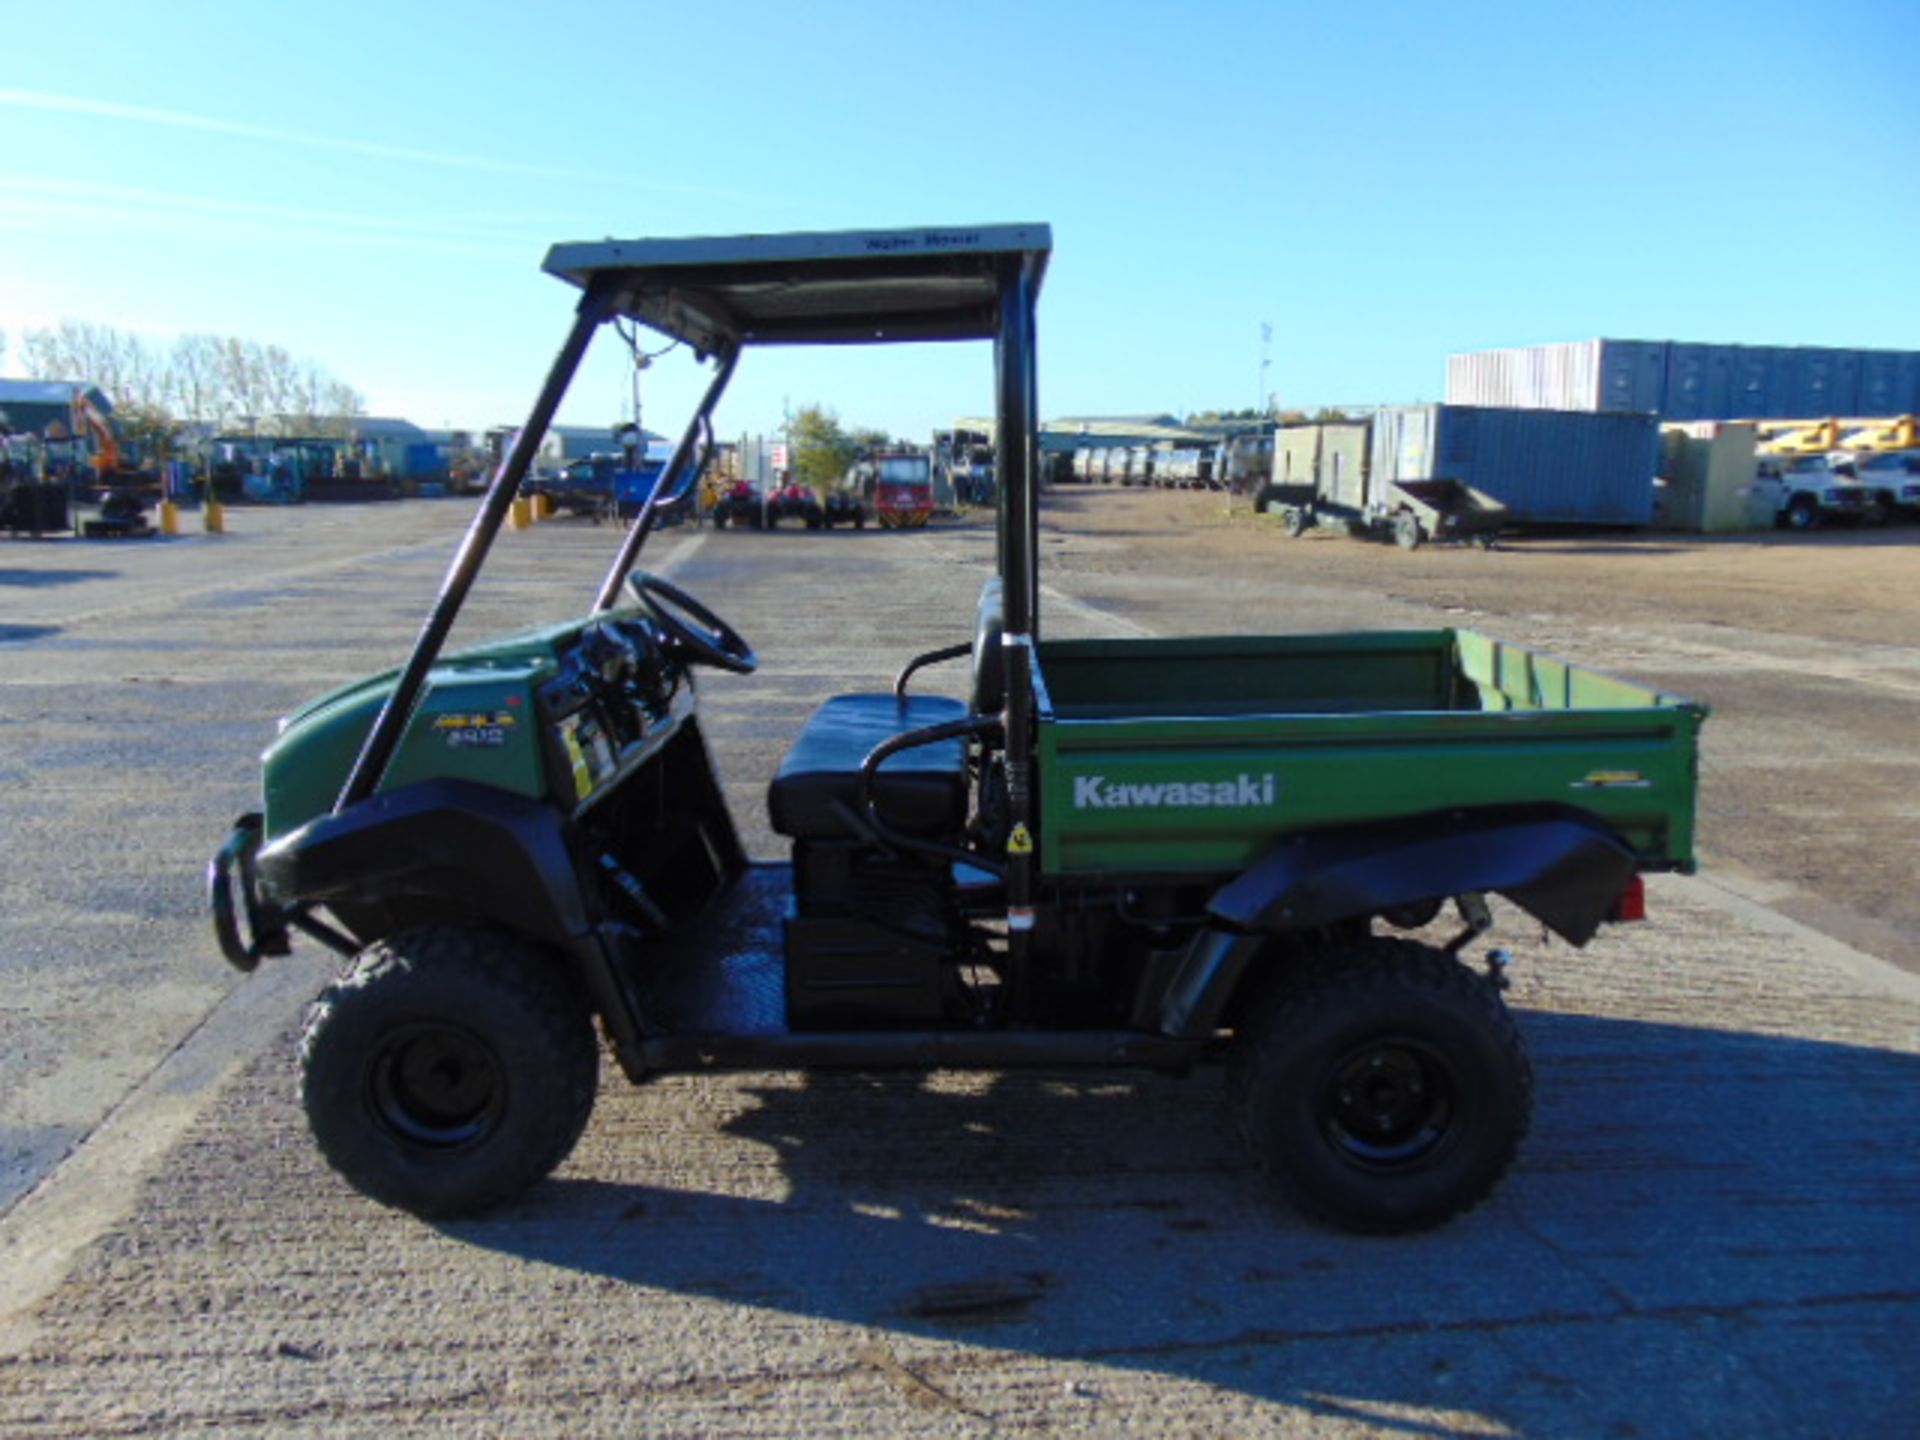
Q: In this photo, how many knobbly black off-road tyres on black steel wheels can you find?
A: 2